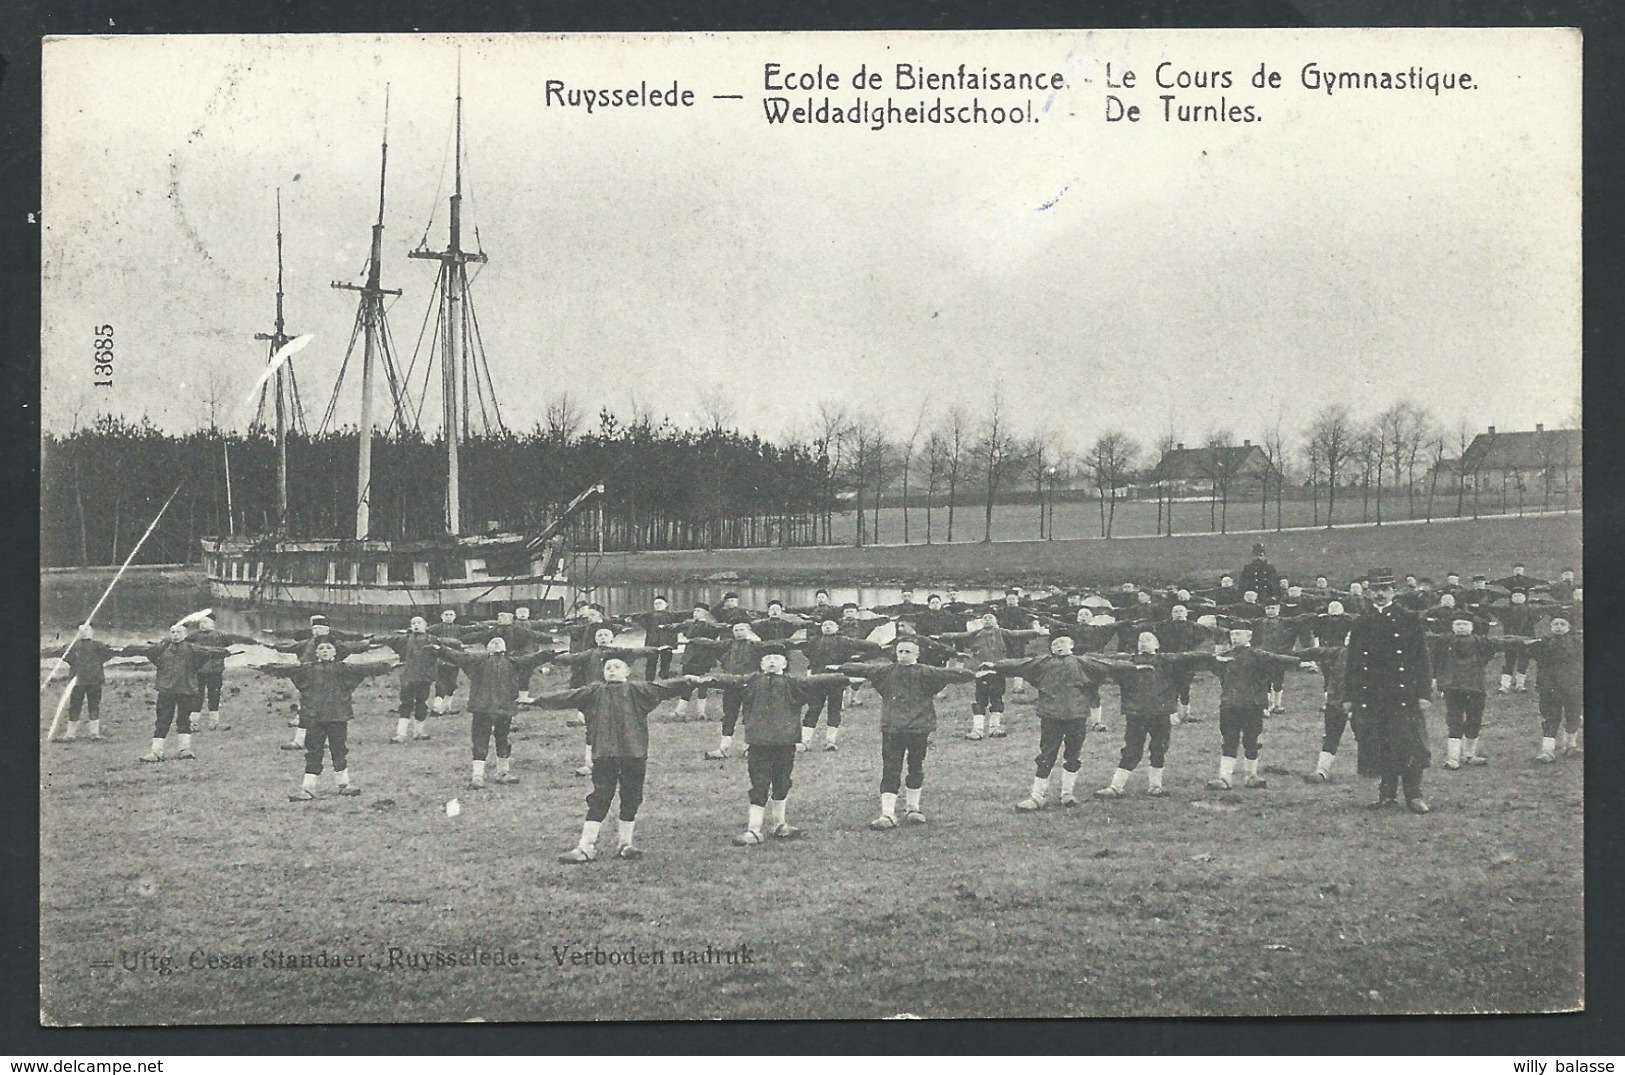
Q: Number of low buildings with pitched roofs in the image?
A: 2